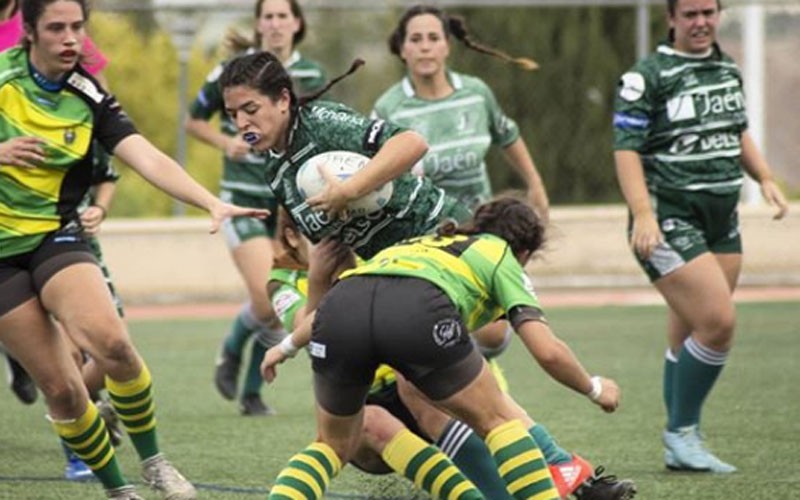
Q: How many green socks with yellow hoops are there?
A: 5